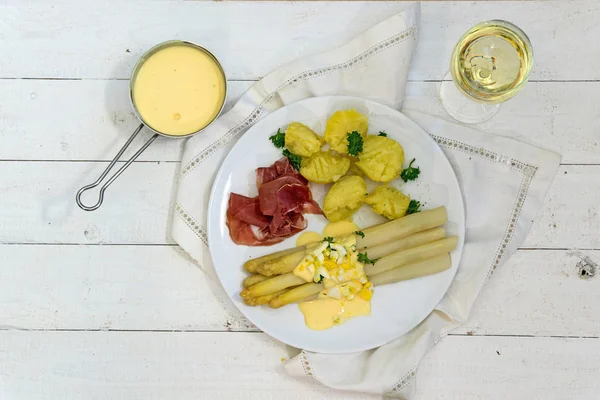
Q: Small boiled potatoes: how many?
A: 6